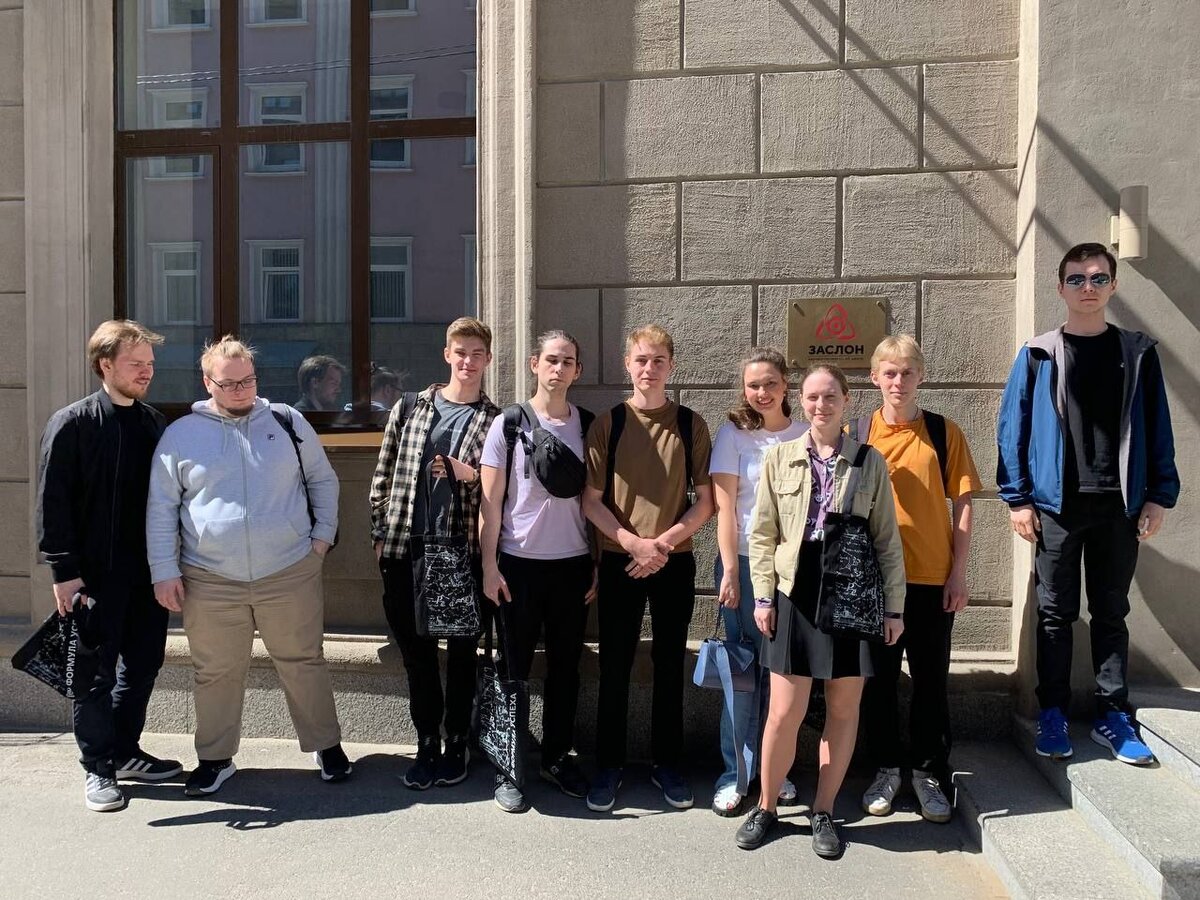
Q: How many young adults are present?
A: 9